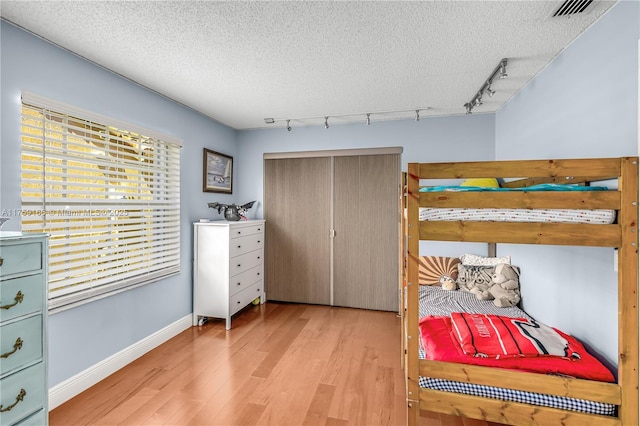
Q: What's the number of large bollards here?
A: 0